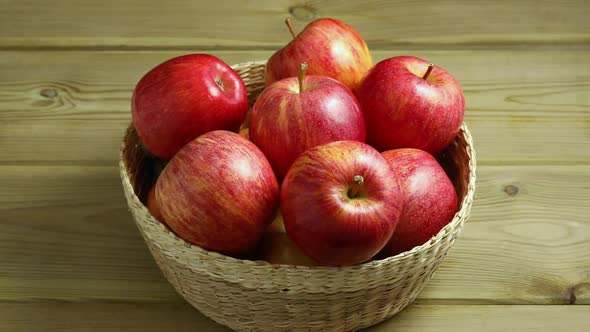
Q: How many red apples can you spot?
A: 7